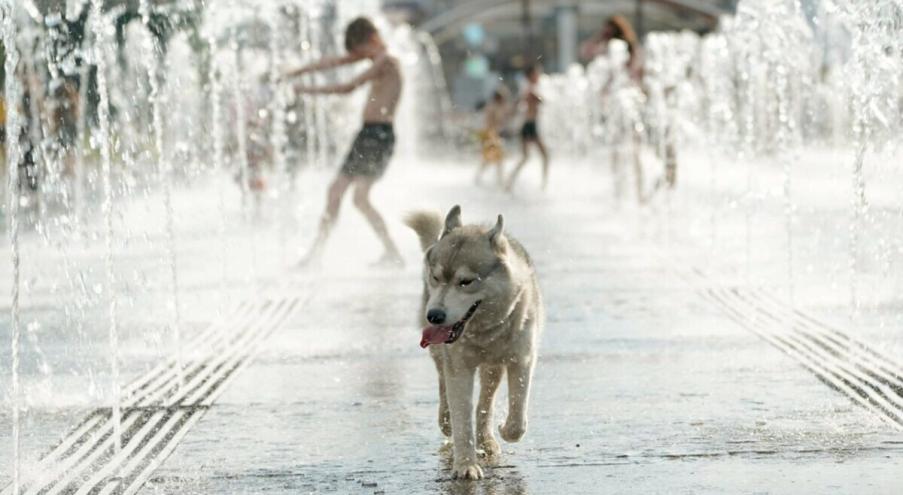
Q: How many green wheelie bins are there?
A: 0